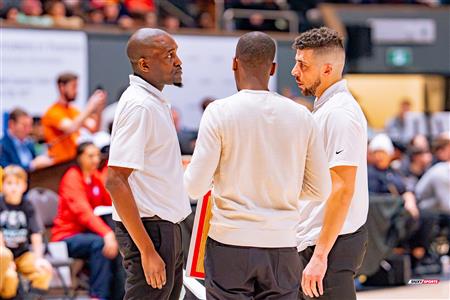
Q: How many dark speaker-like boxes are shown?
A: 1